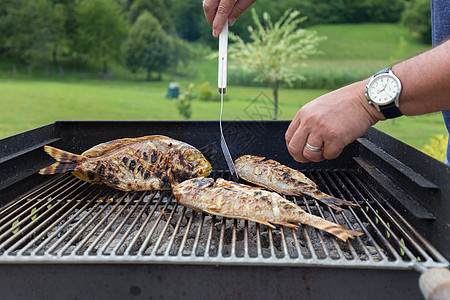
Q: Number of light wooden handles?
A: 1